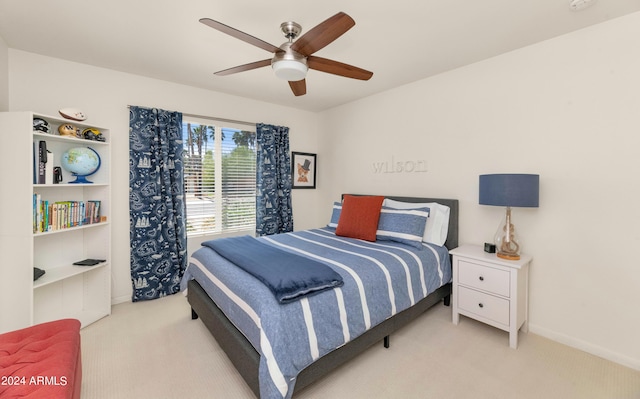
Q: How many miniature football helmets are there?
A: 3